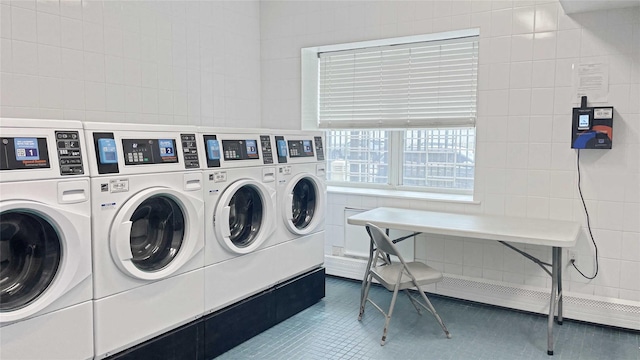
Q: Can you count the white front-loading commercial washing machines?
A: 4